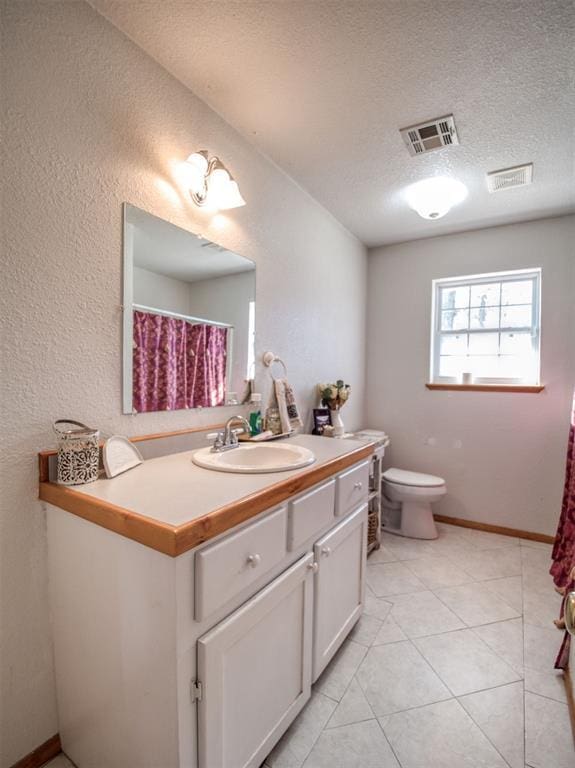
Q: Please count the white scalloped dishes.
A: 1